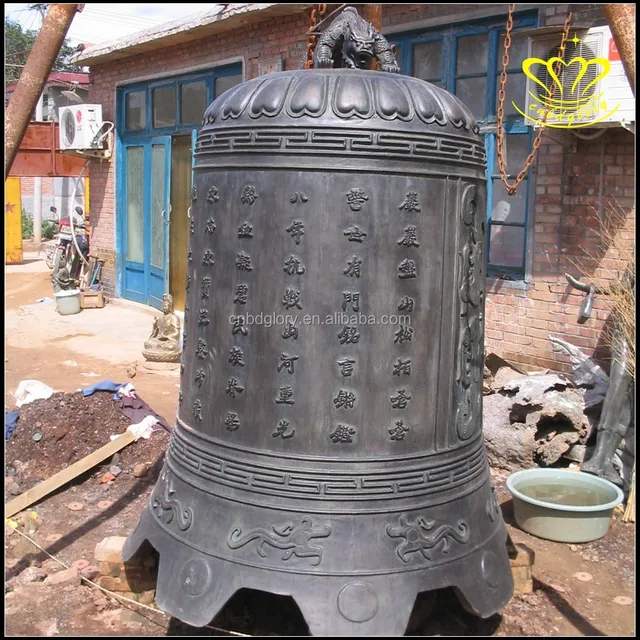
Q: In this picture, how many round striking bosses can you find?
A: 3